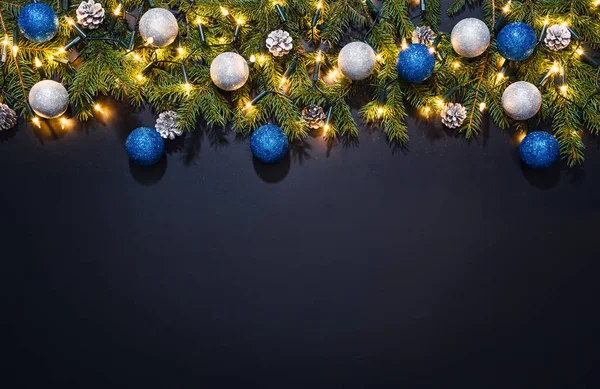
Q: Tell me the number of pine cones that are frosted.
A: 8